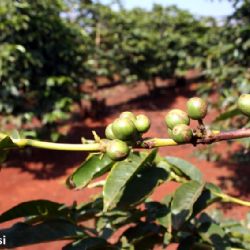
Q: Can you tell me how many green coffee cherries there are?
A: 9